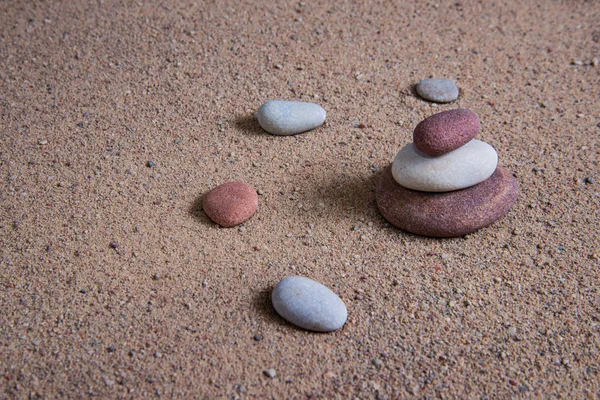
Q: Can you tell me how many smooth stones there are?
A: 7